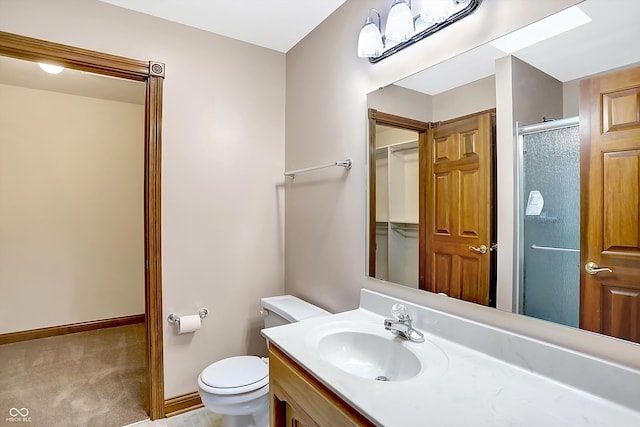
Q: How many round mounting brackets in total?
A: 4